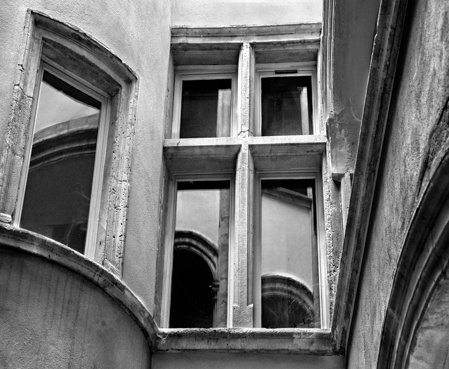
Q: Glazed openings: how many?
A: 5